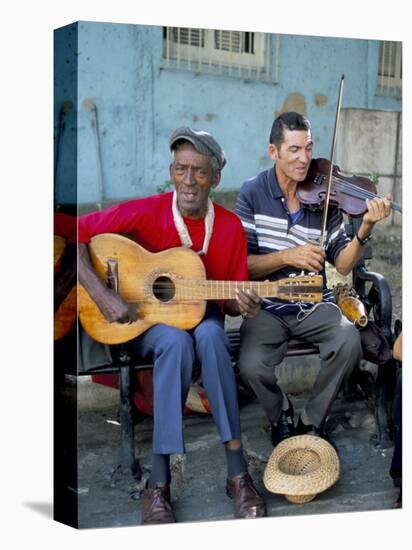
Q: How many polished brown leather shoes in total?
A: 2